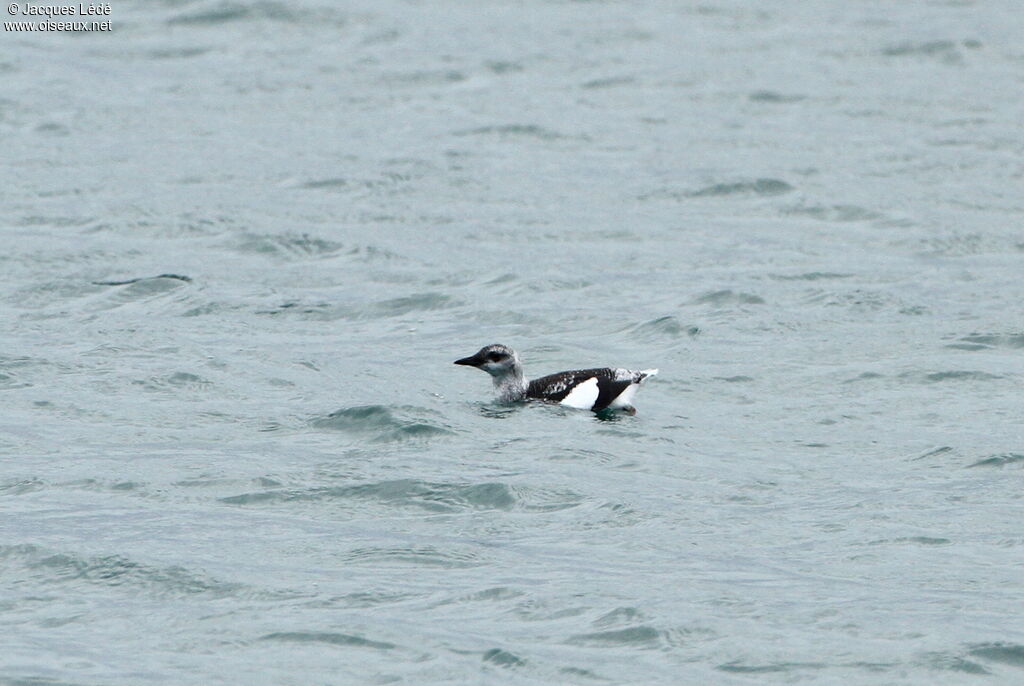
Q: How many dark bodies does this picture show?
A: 1